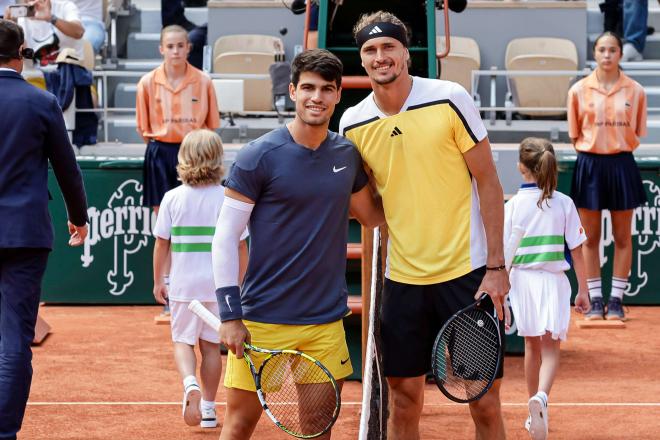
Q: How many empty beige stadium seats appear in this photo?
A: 3